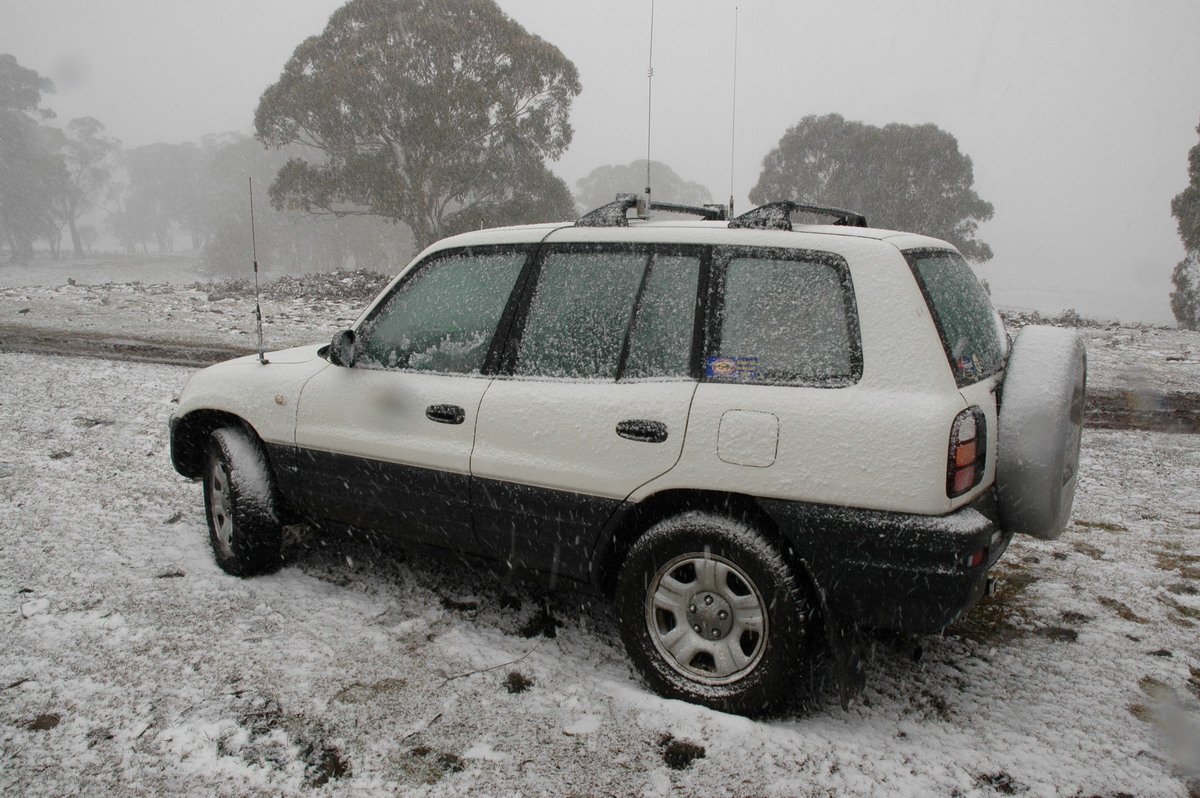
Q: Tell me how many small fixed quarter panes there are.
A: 1